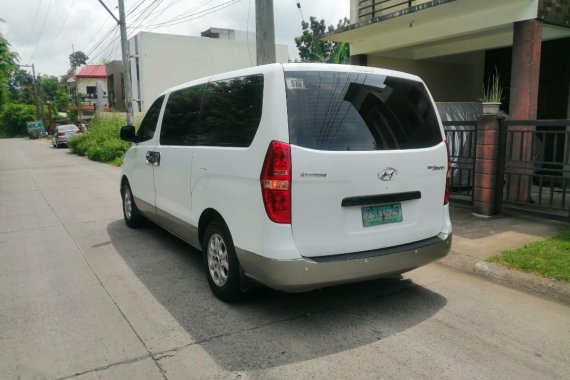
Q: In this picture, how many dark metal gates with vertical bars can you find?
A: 2